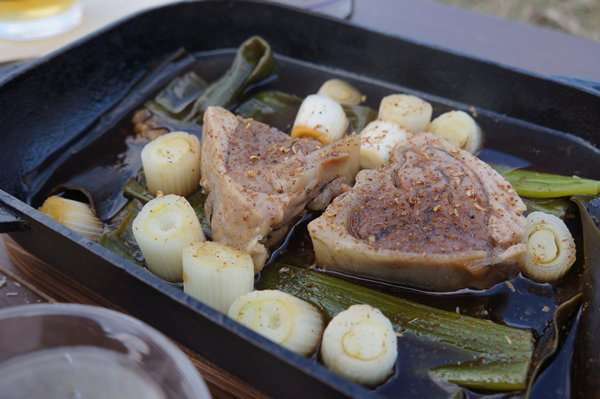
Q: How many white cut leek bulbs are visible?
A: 12